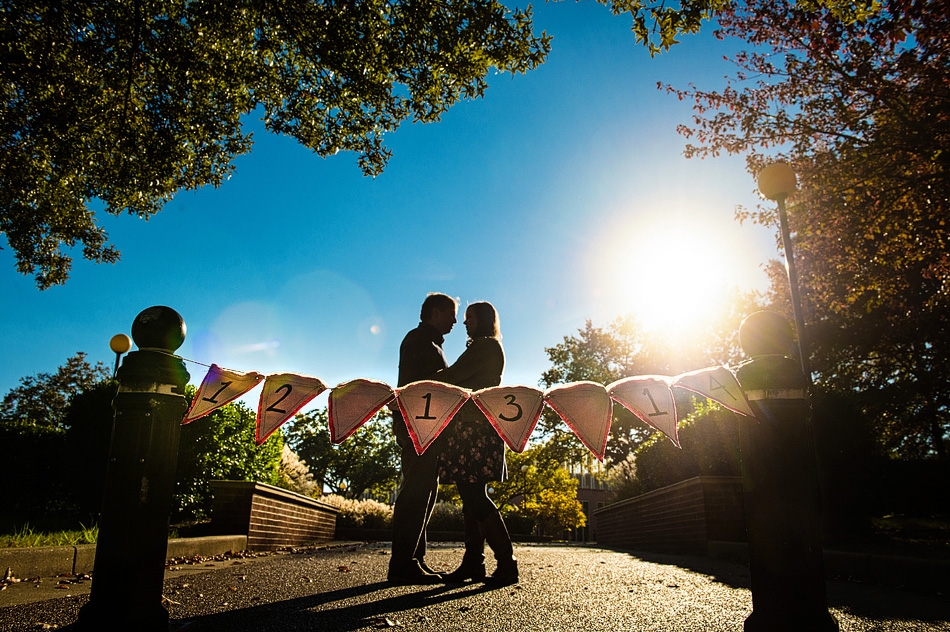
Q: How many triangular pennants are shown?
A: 8